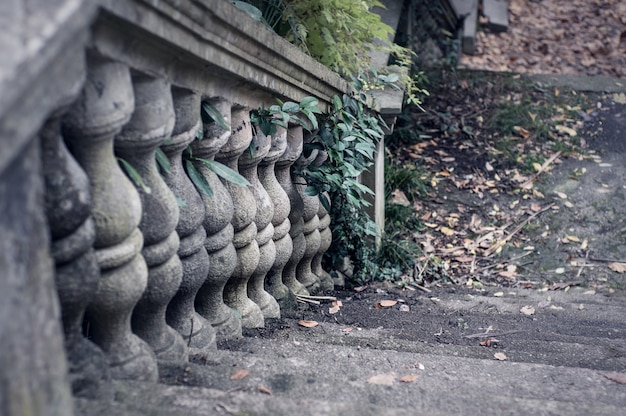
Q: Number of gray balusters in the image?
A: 11